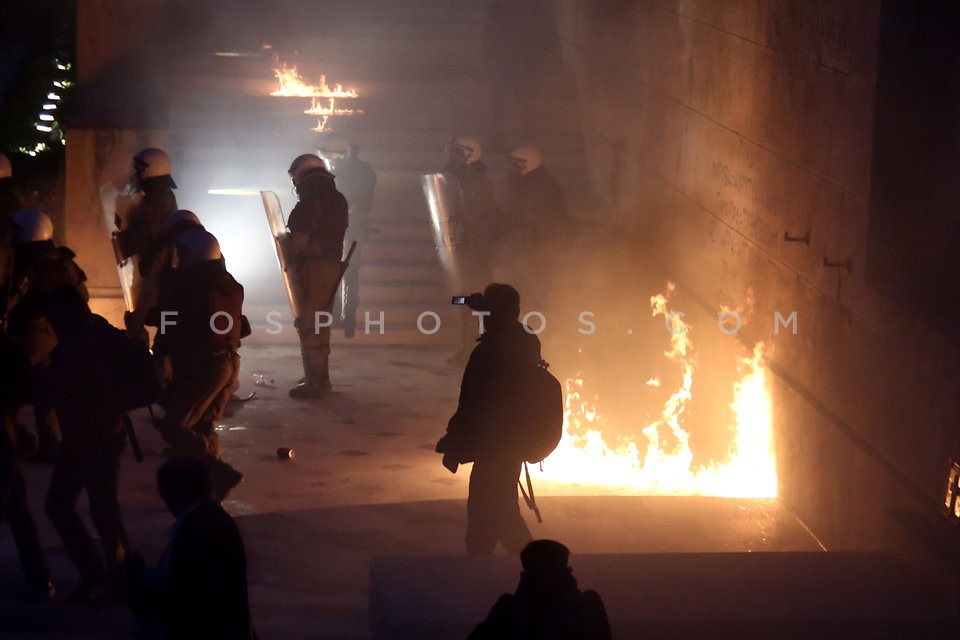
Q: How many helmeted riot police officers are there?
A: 9